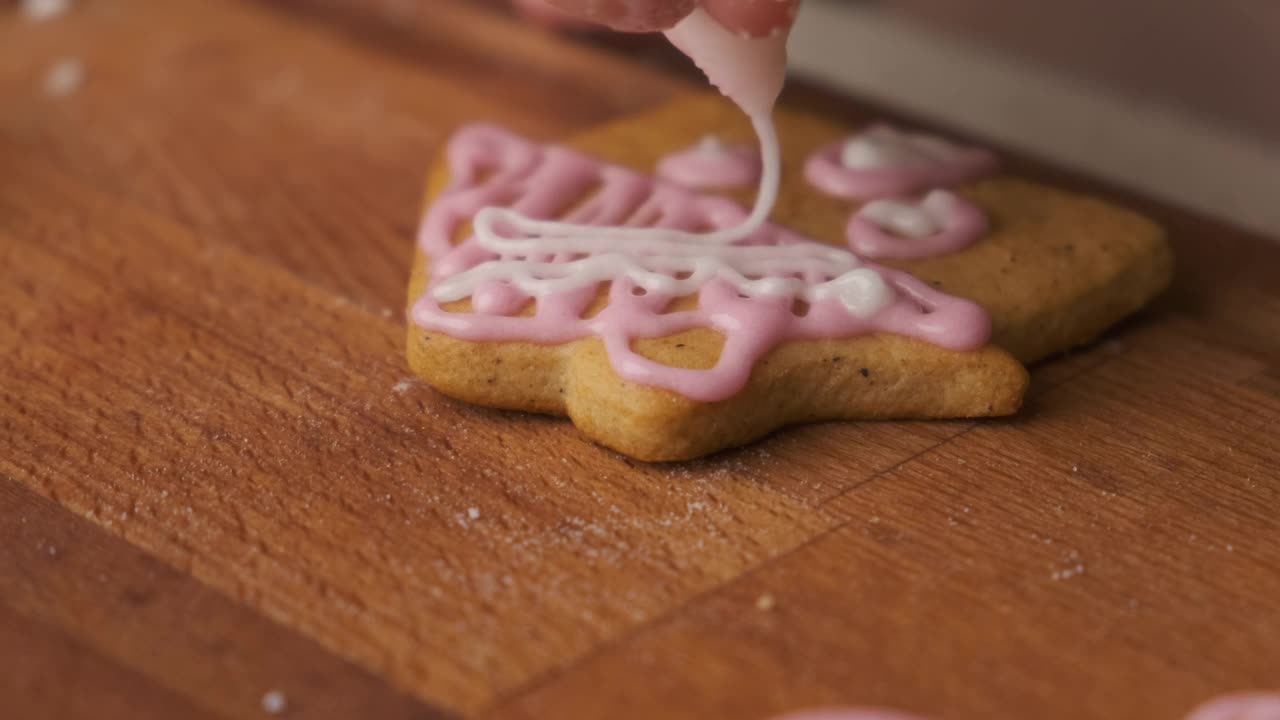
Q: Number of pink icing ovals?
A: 3